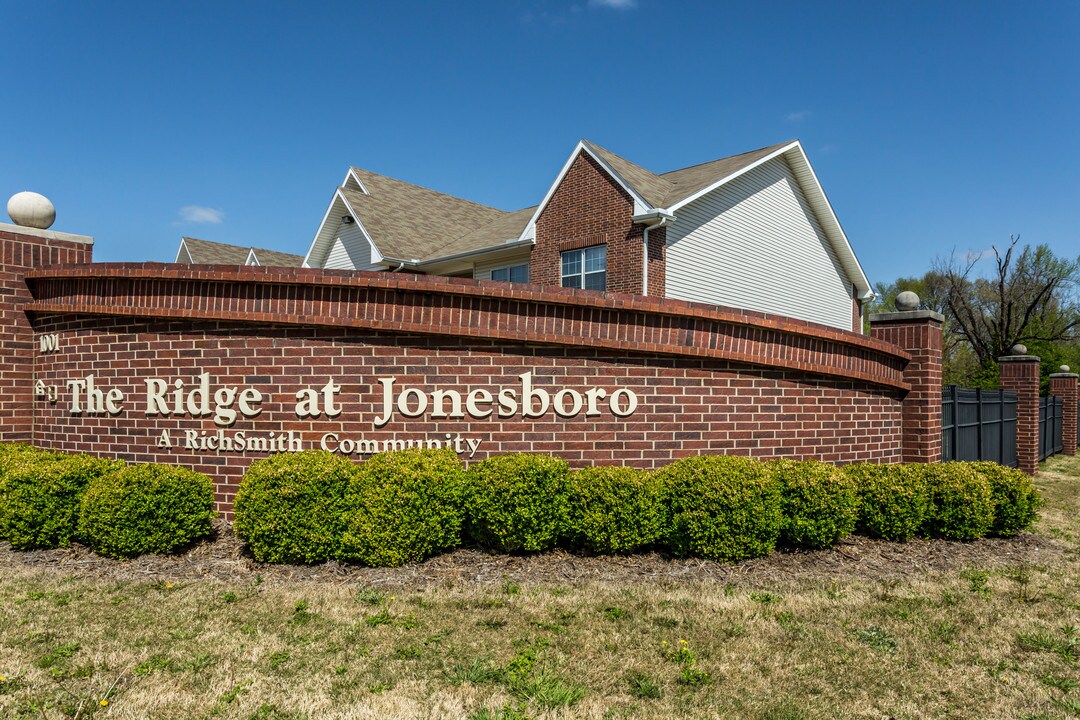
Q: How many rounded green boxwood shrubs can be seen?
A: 11